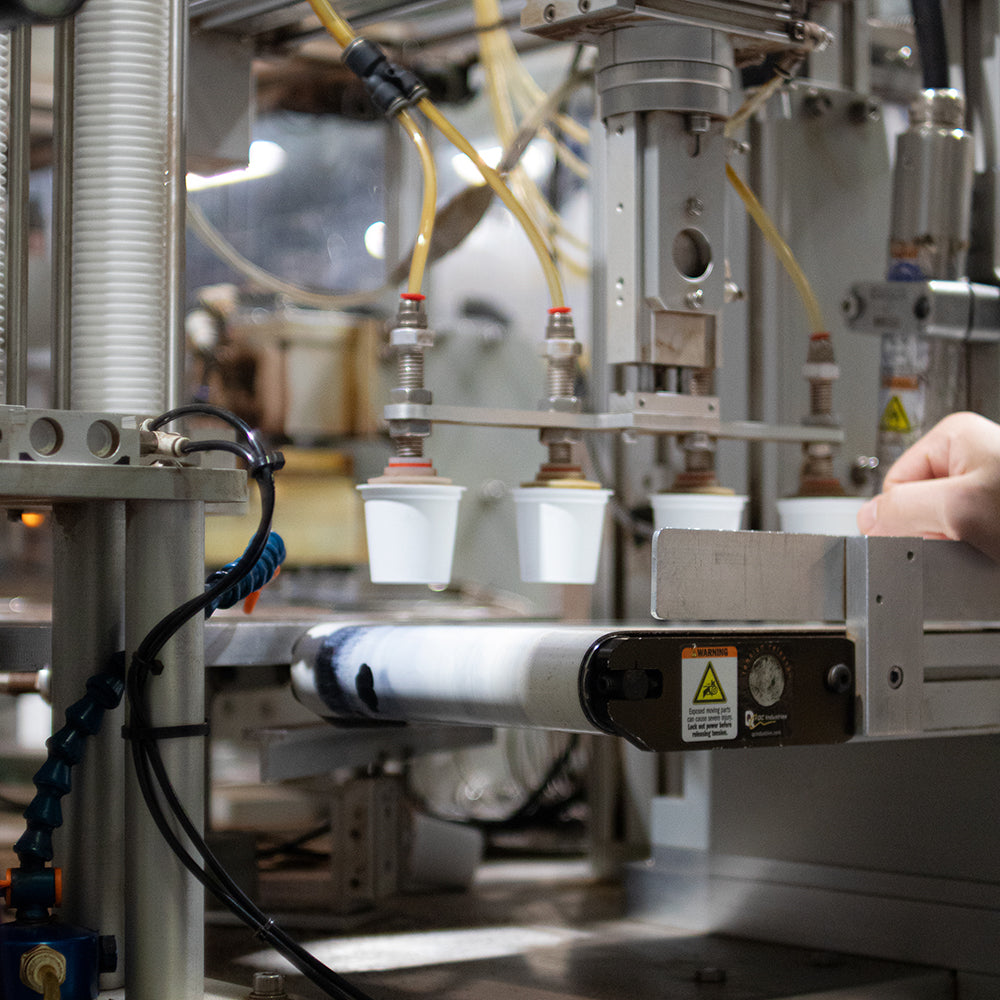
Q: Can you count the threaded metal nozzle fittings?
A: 4